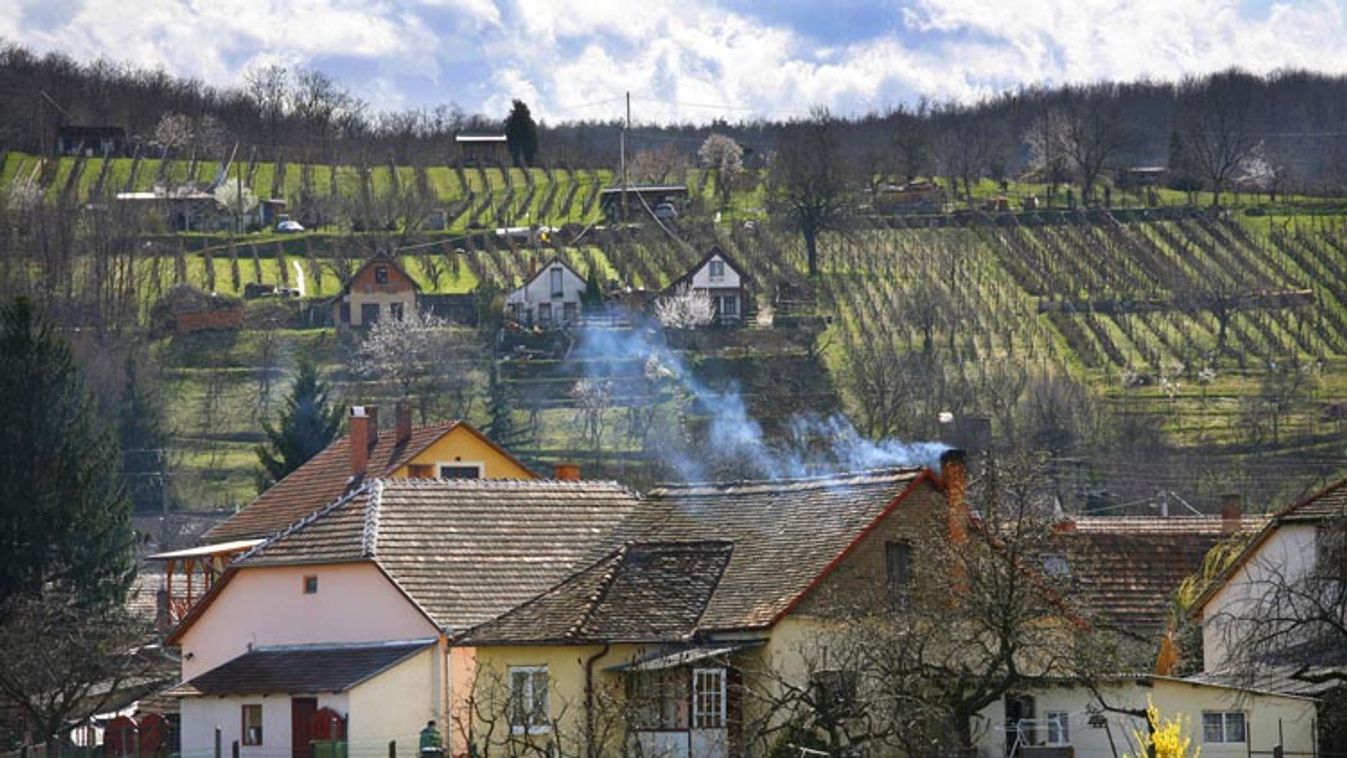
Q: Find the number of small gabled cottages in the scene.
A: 3